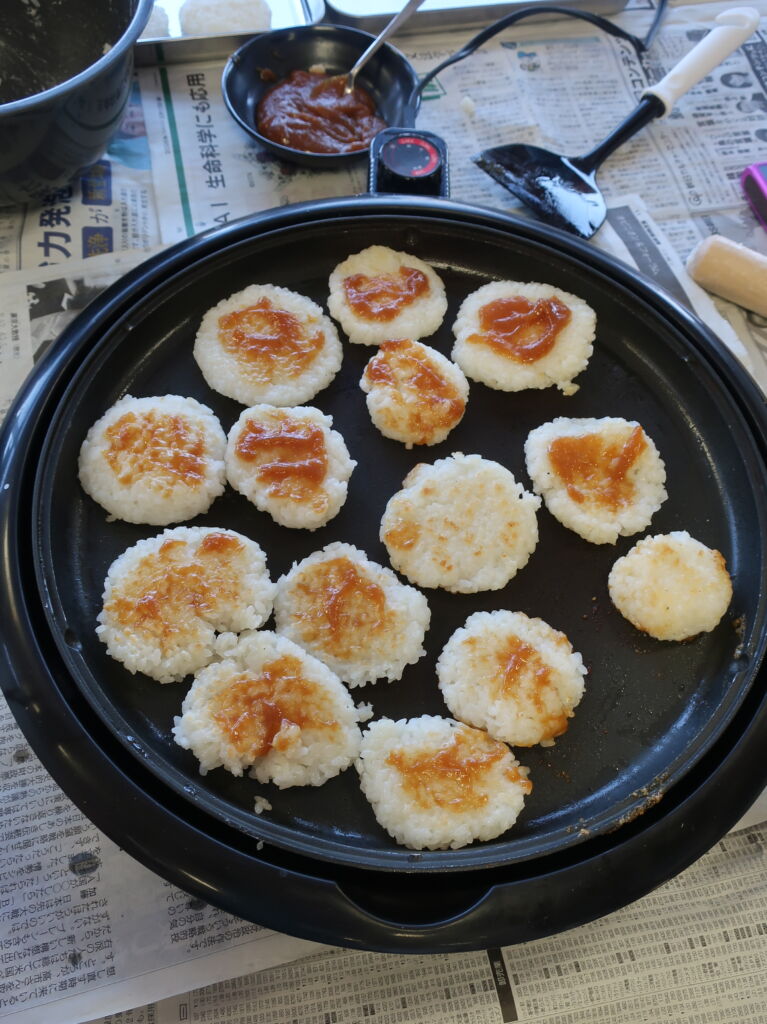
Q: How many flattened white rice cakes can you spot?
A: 14